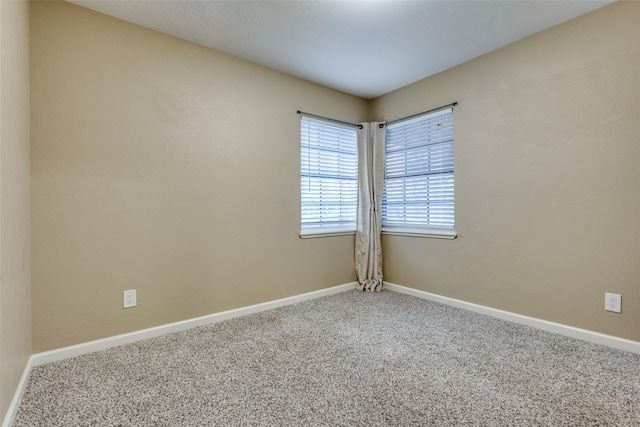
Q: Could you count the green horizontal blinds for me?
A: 0